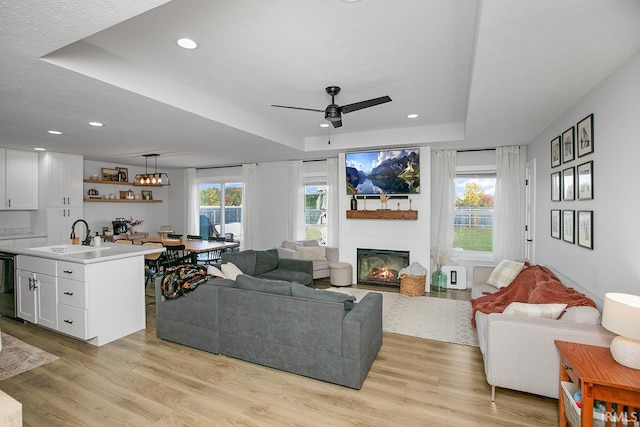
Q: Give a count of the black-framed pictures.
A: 9